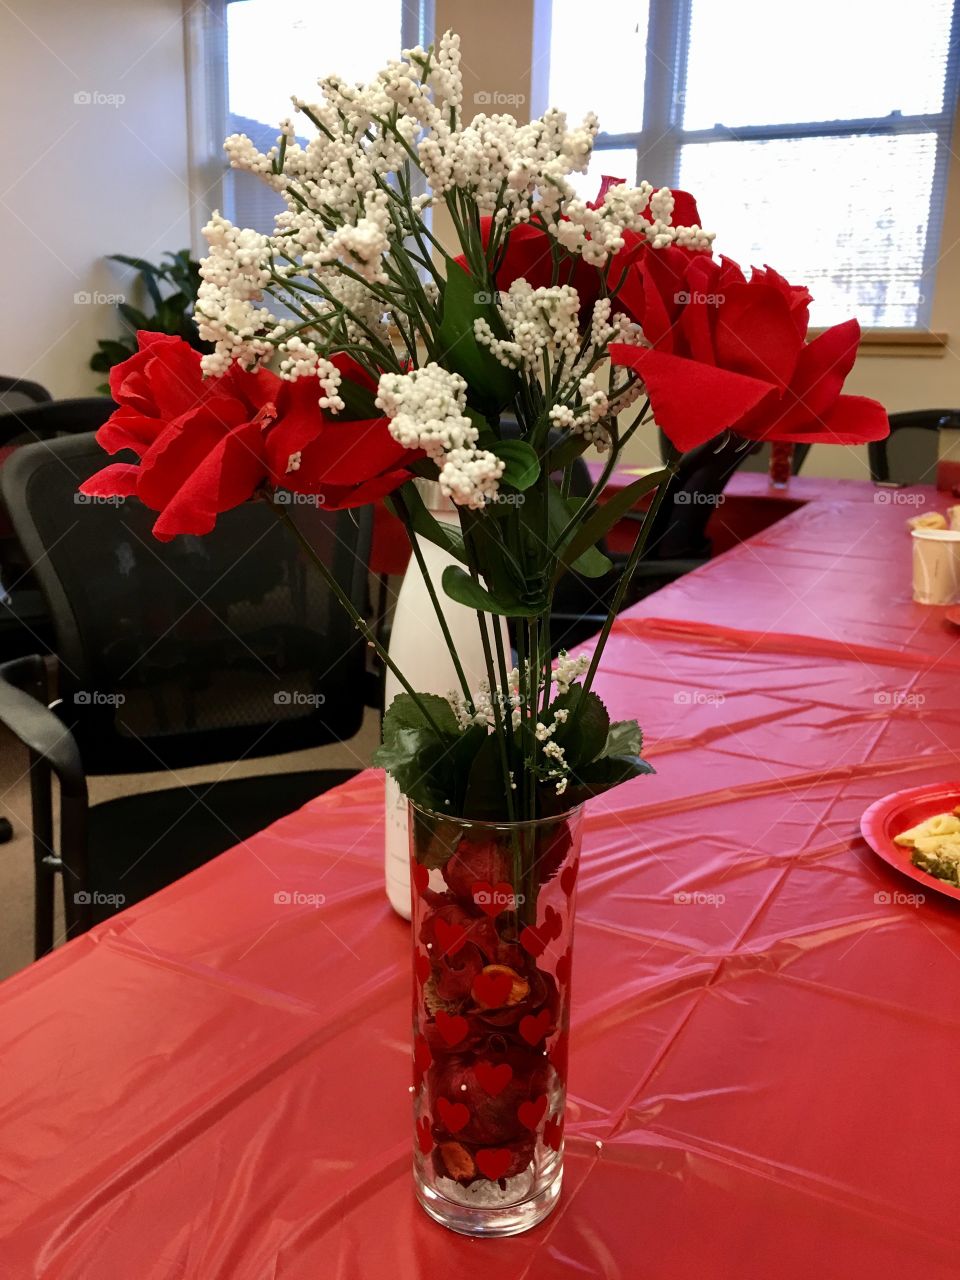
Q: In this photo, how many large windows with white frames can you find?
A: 2